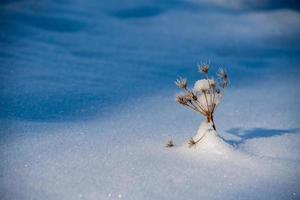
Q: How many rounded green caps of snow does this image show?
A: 0